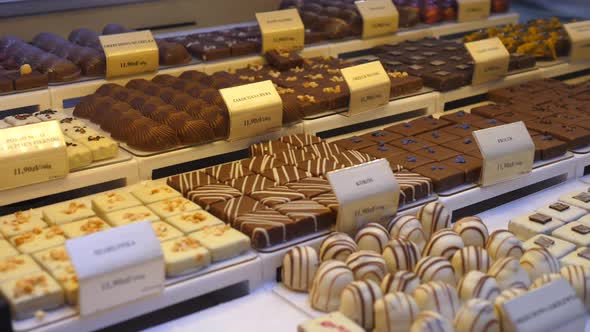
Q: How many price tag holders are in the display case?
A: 13